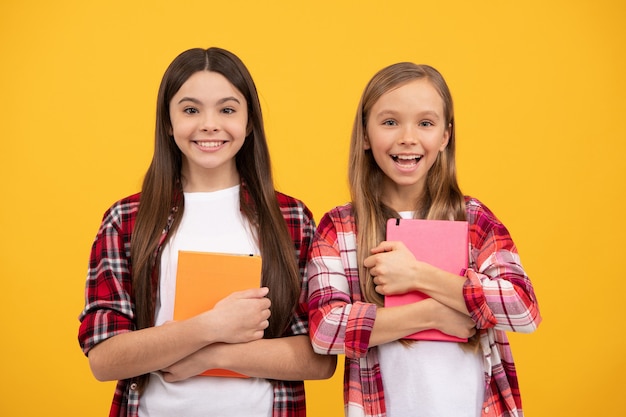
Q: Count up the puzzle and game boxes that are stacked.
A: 0